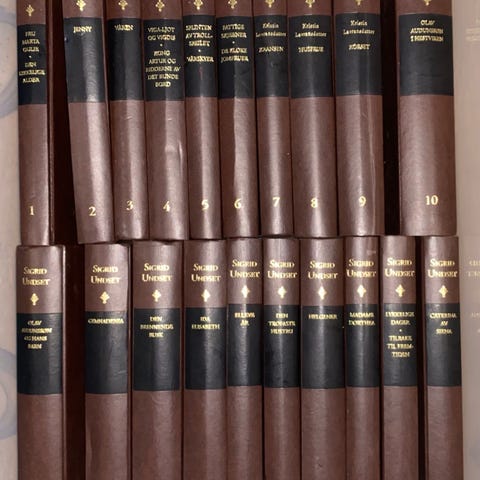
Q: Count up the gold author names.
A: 10